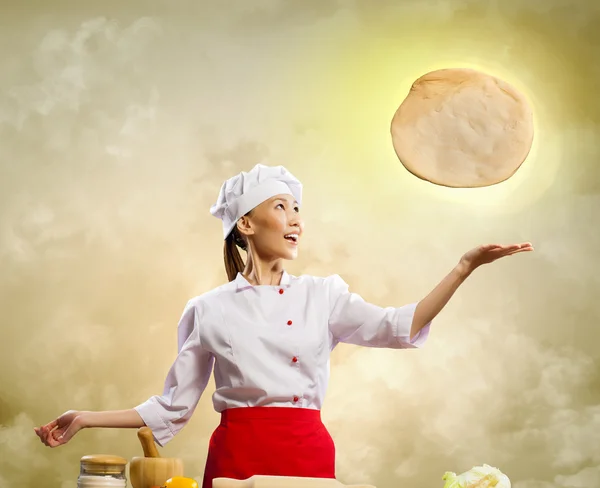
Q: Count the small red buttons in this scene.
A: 4